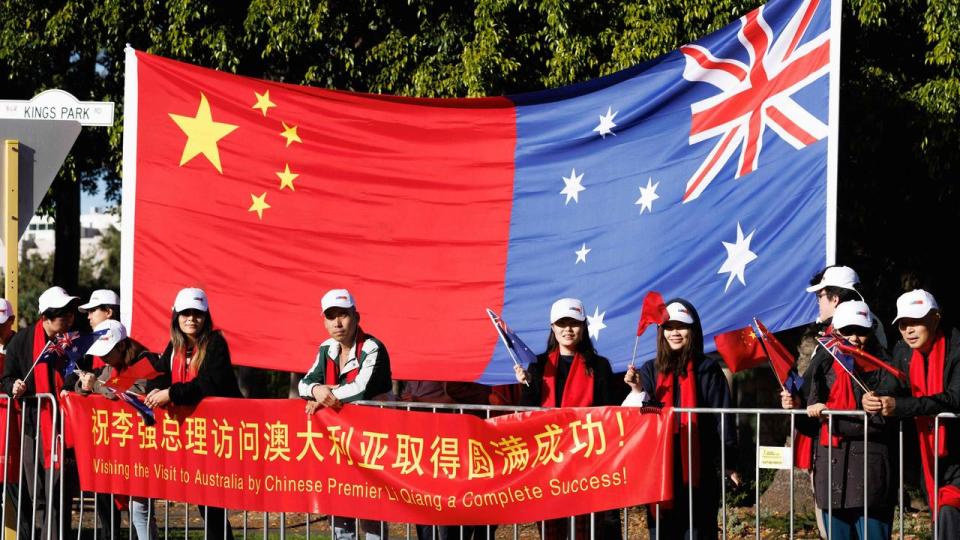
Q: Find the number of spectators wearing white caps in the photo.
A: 11